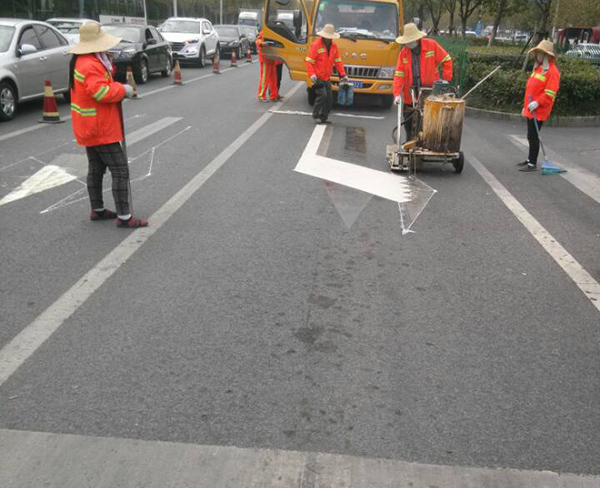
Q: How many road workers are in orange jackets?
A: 5